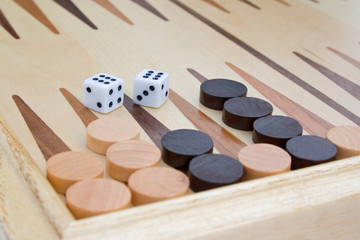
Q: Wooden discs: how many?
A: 13